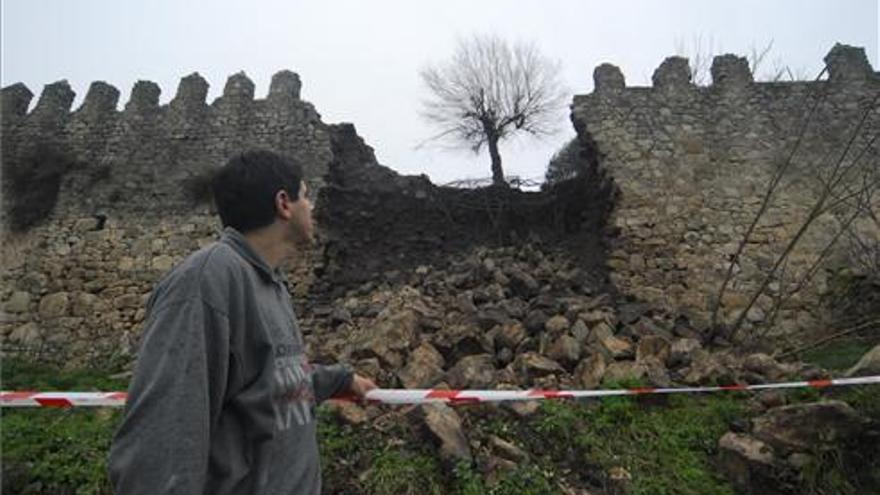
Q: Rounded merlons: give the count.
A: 11